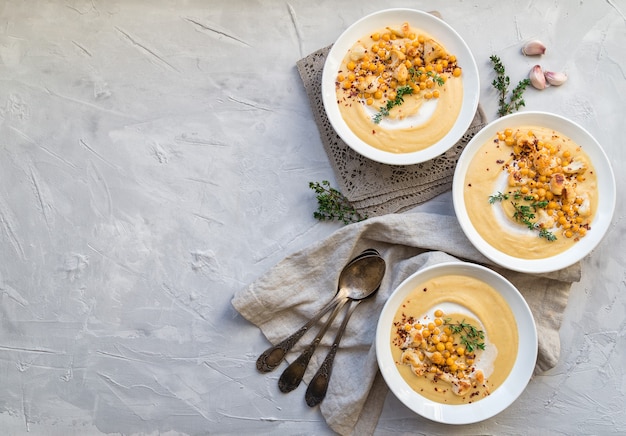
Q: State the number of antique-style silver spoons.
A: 3